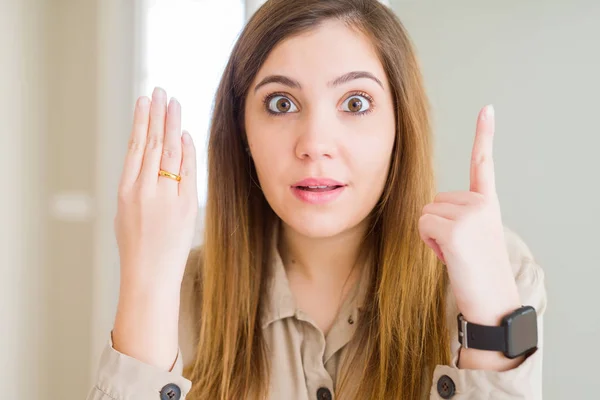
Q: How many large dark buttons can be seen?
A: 3